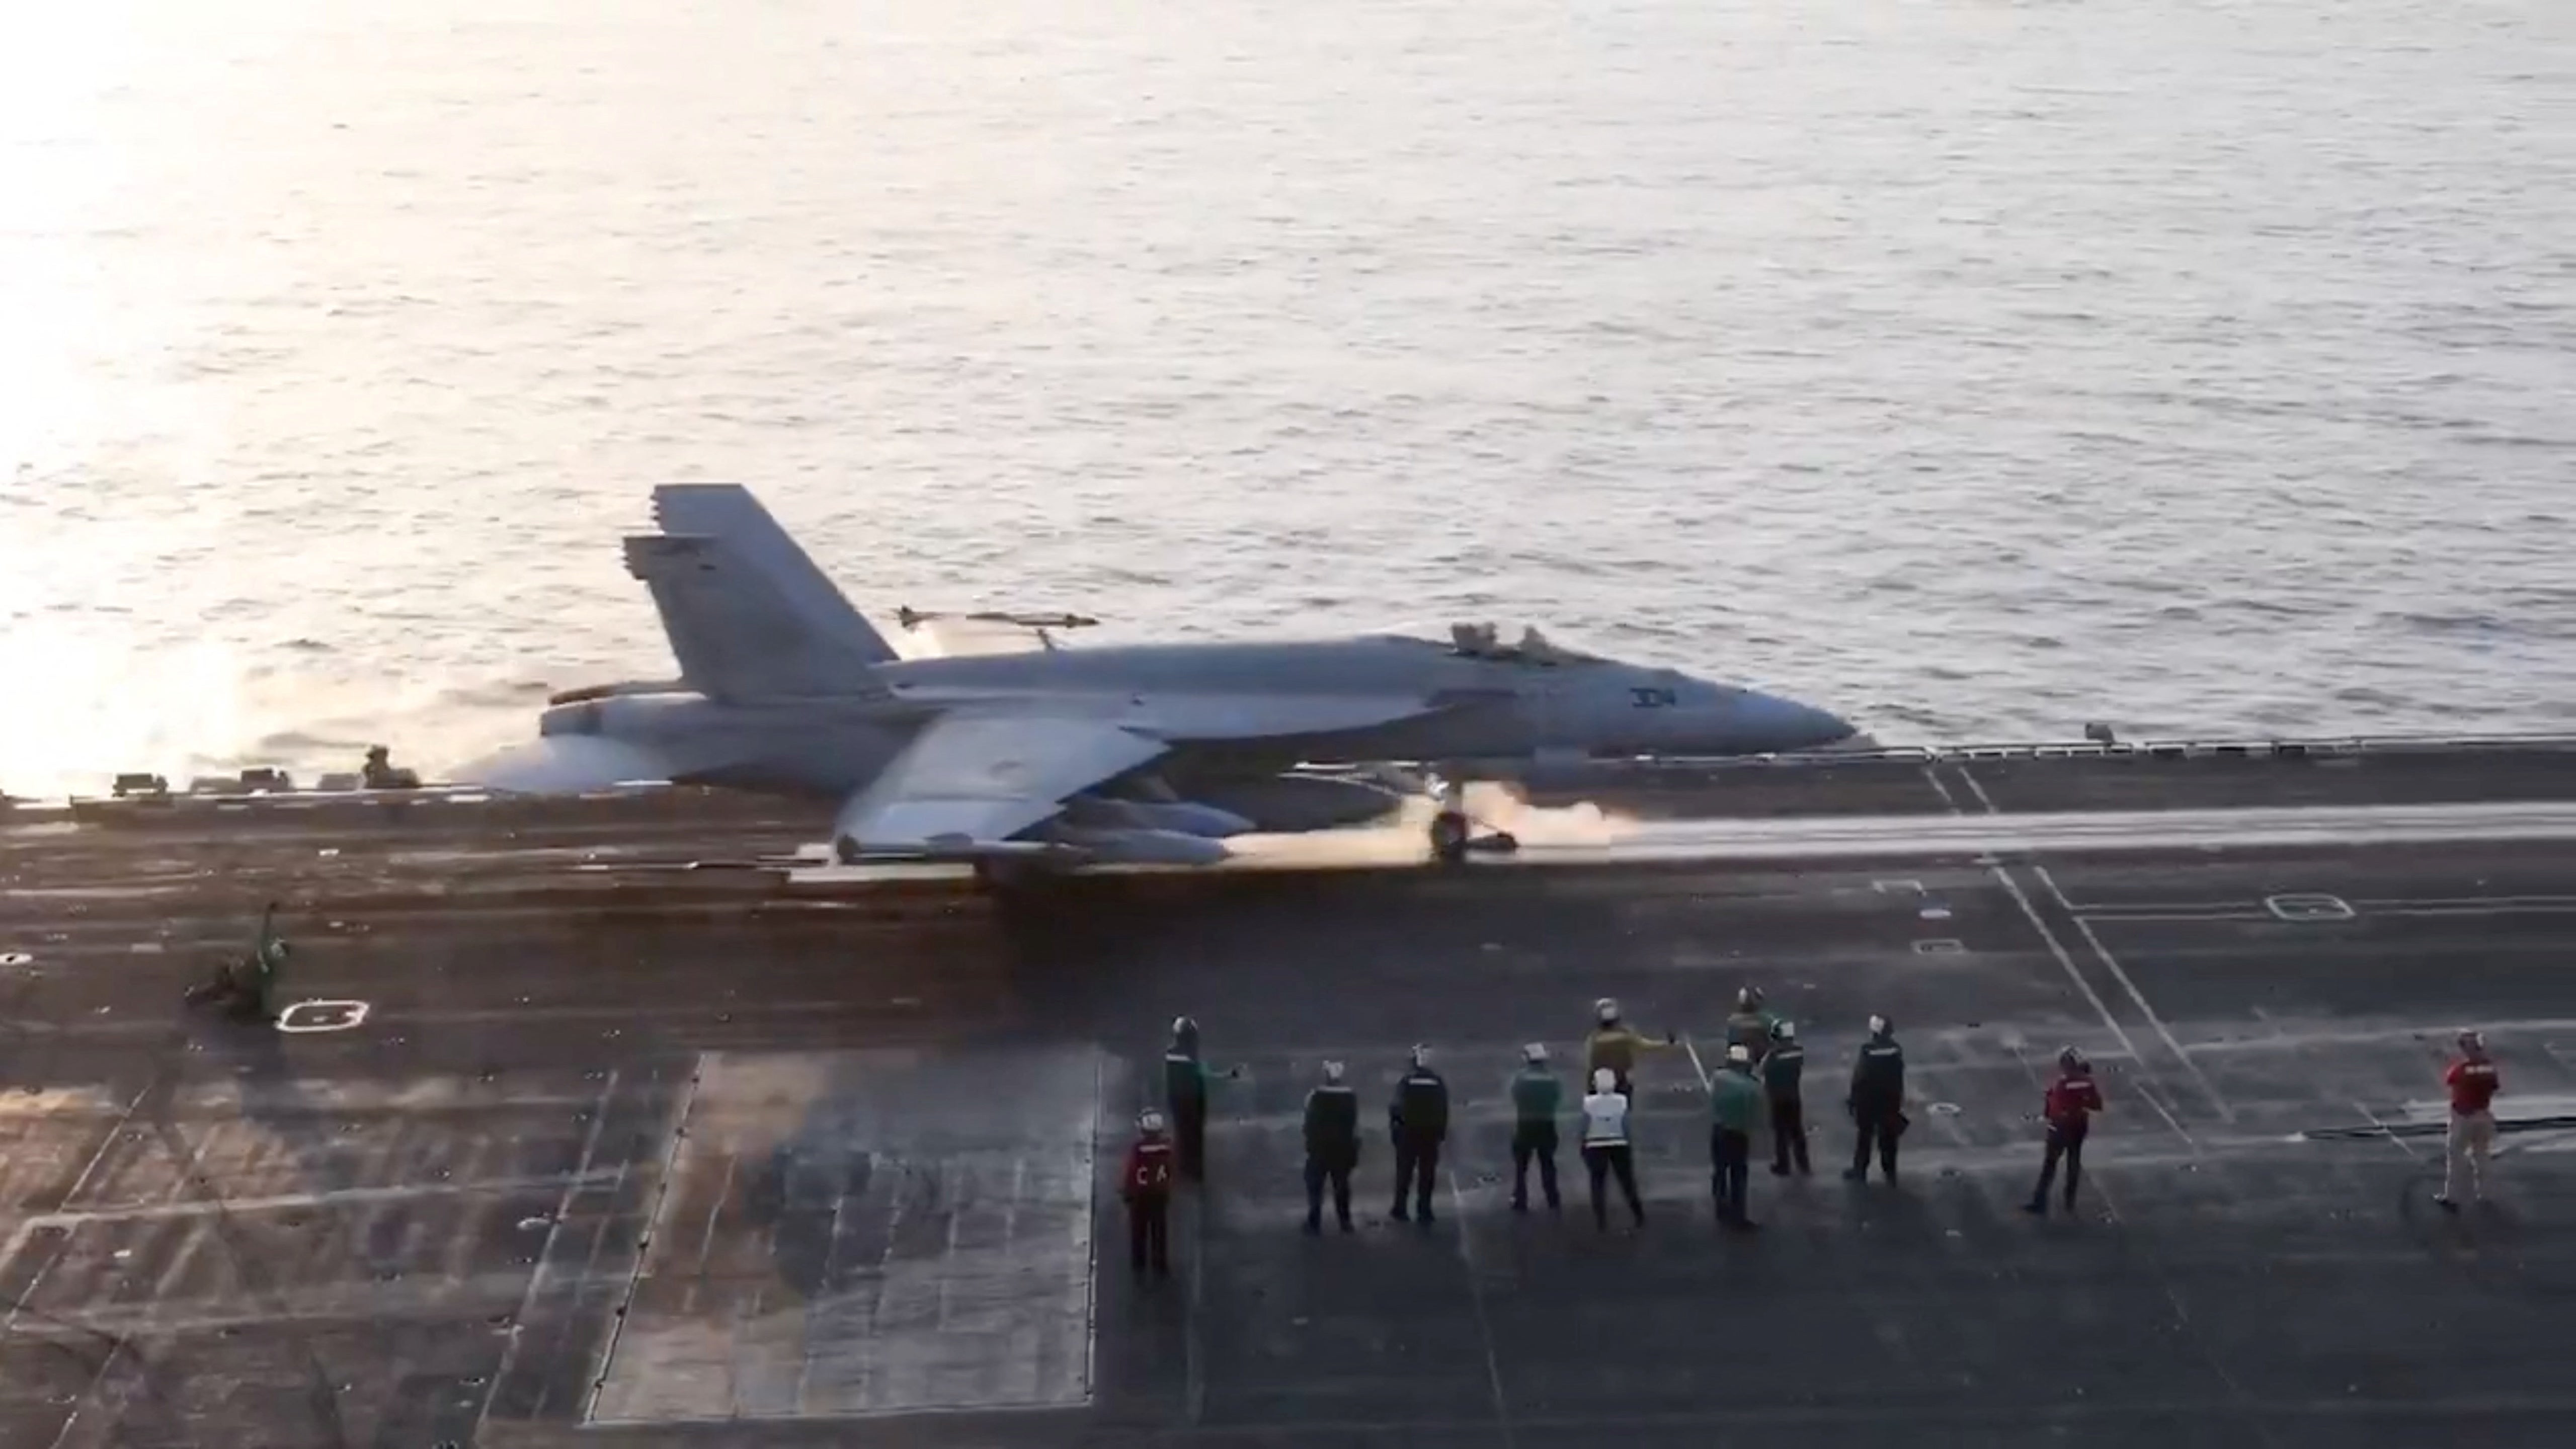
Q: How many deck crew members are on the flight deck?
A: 14